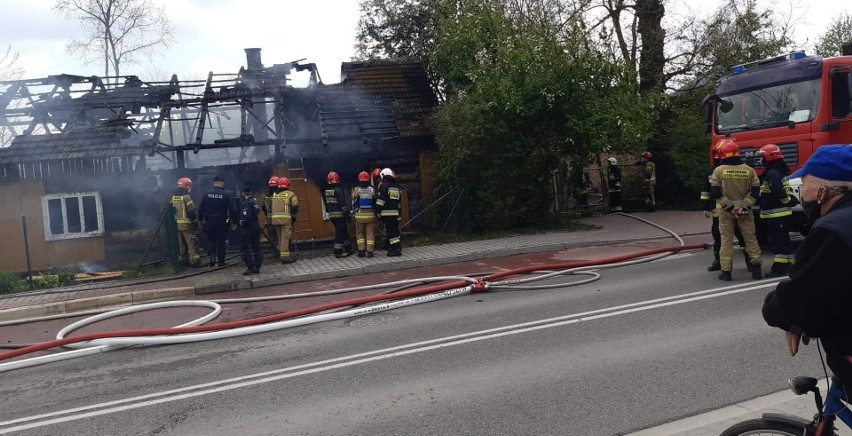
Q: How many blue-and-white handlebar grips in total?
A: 0